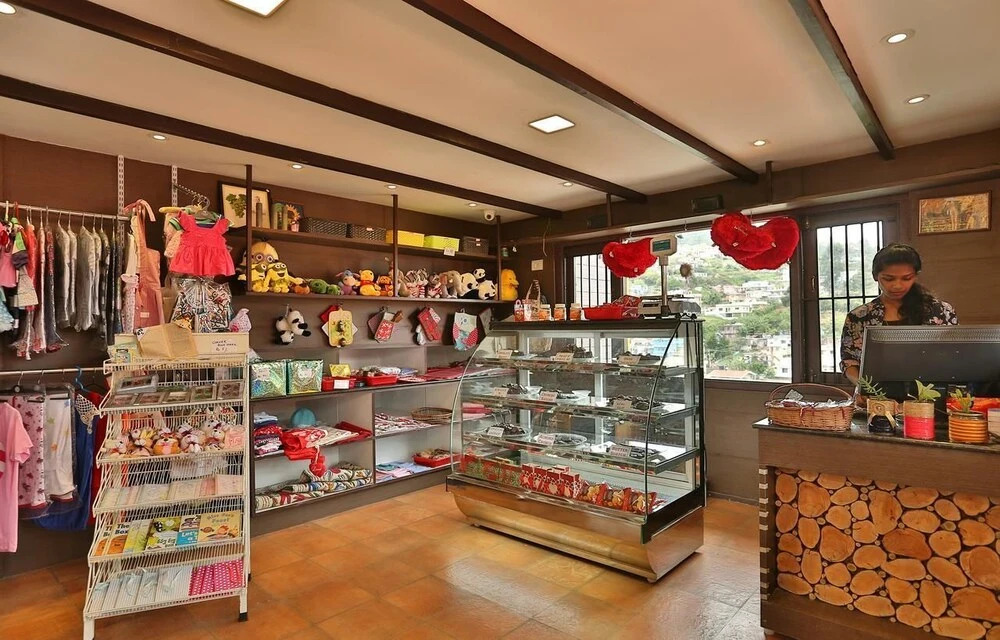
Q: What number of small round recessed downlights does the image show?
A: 9